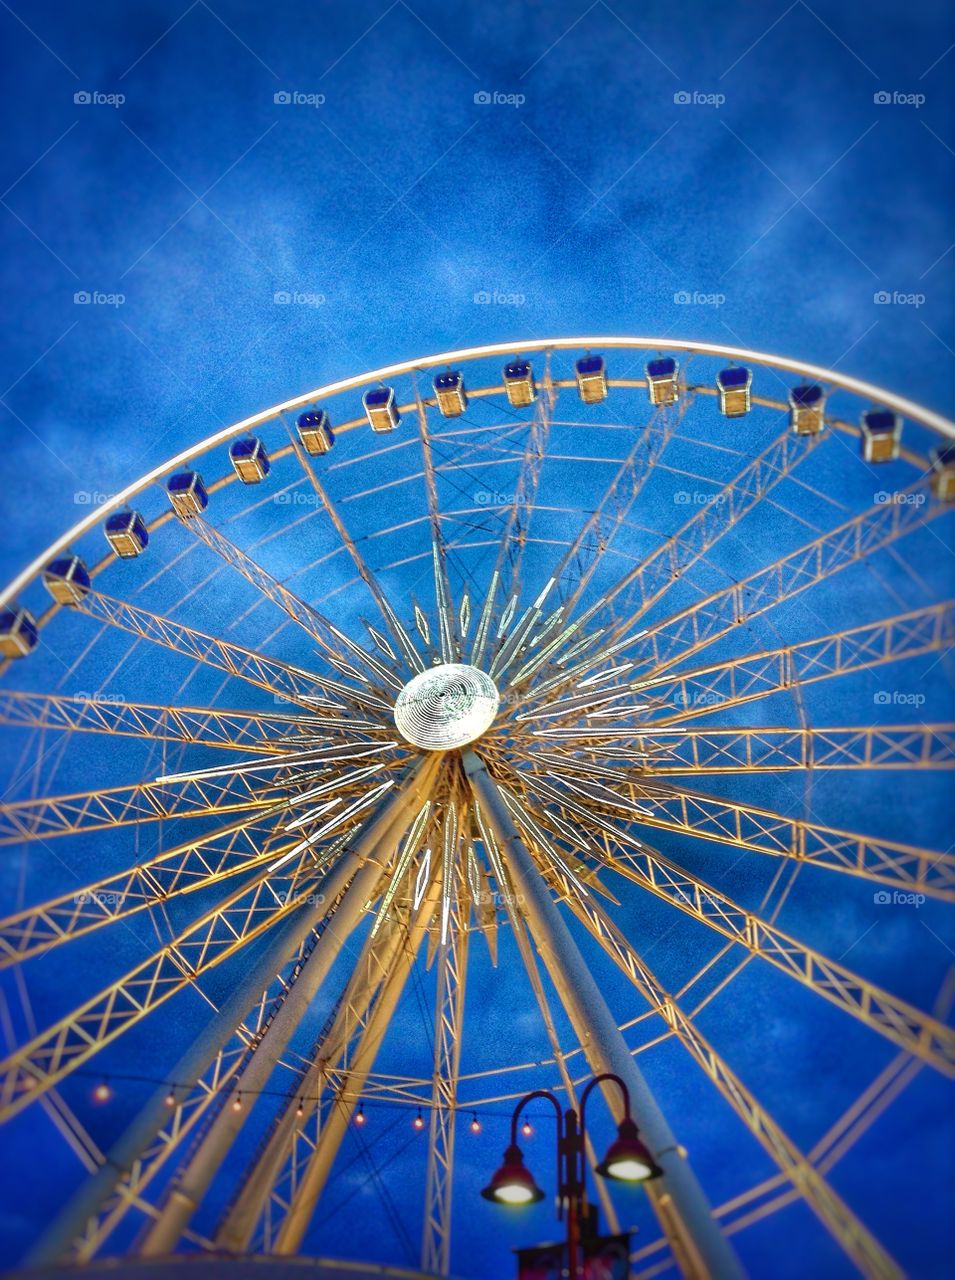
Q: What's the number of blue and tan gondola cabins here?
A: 15